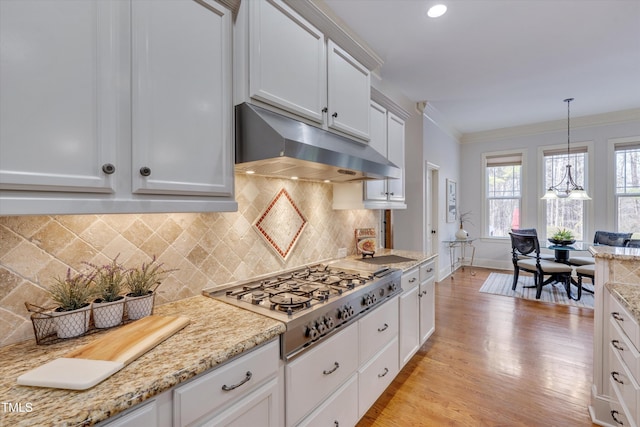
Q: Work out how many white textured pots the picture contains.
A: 3